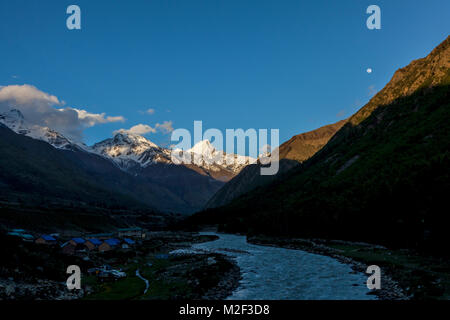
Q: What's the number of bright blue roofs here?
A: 5